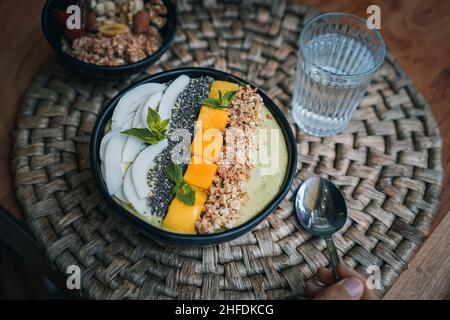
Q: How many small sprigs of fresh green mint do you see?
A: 3